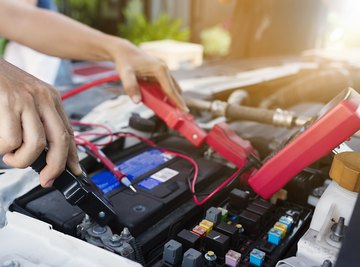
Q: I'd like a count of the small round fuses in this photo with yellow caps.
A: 2